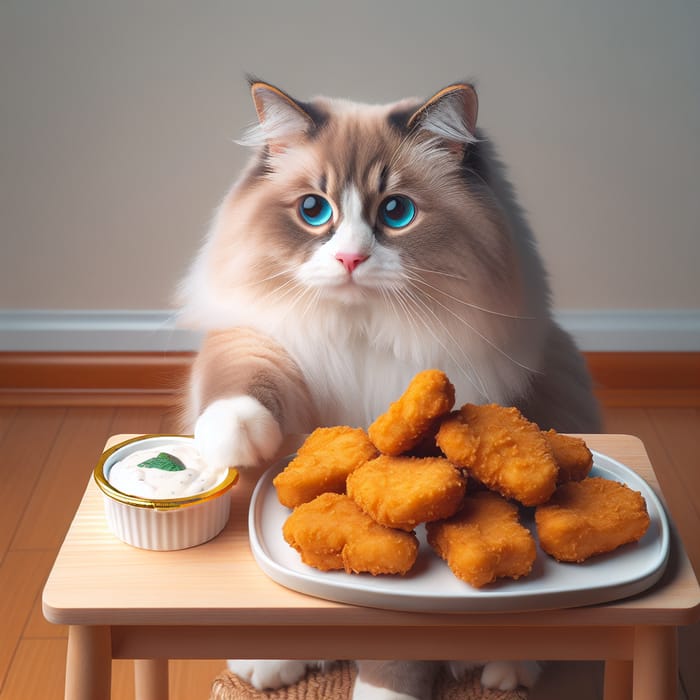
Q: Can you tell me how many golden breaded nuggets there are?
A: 8